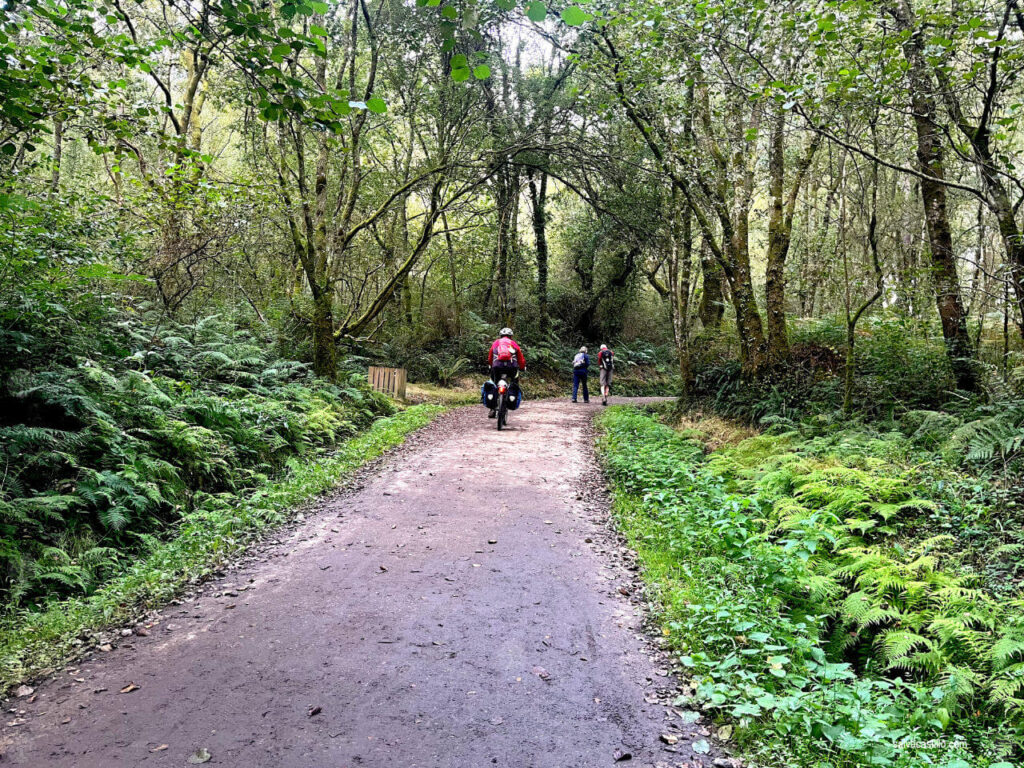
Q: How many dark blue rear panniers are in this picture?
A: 2